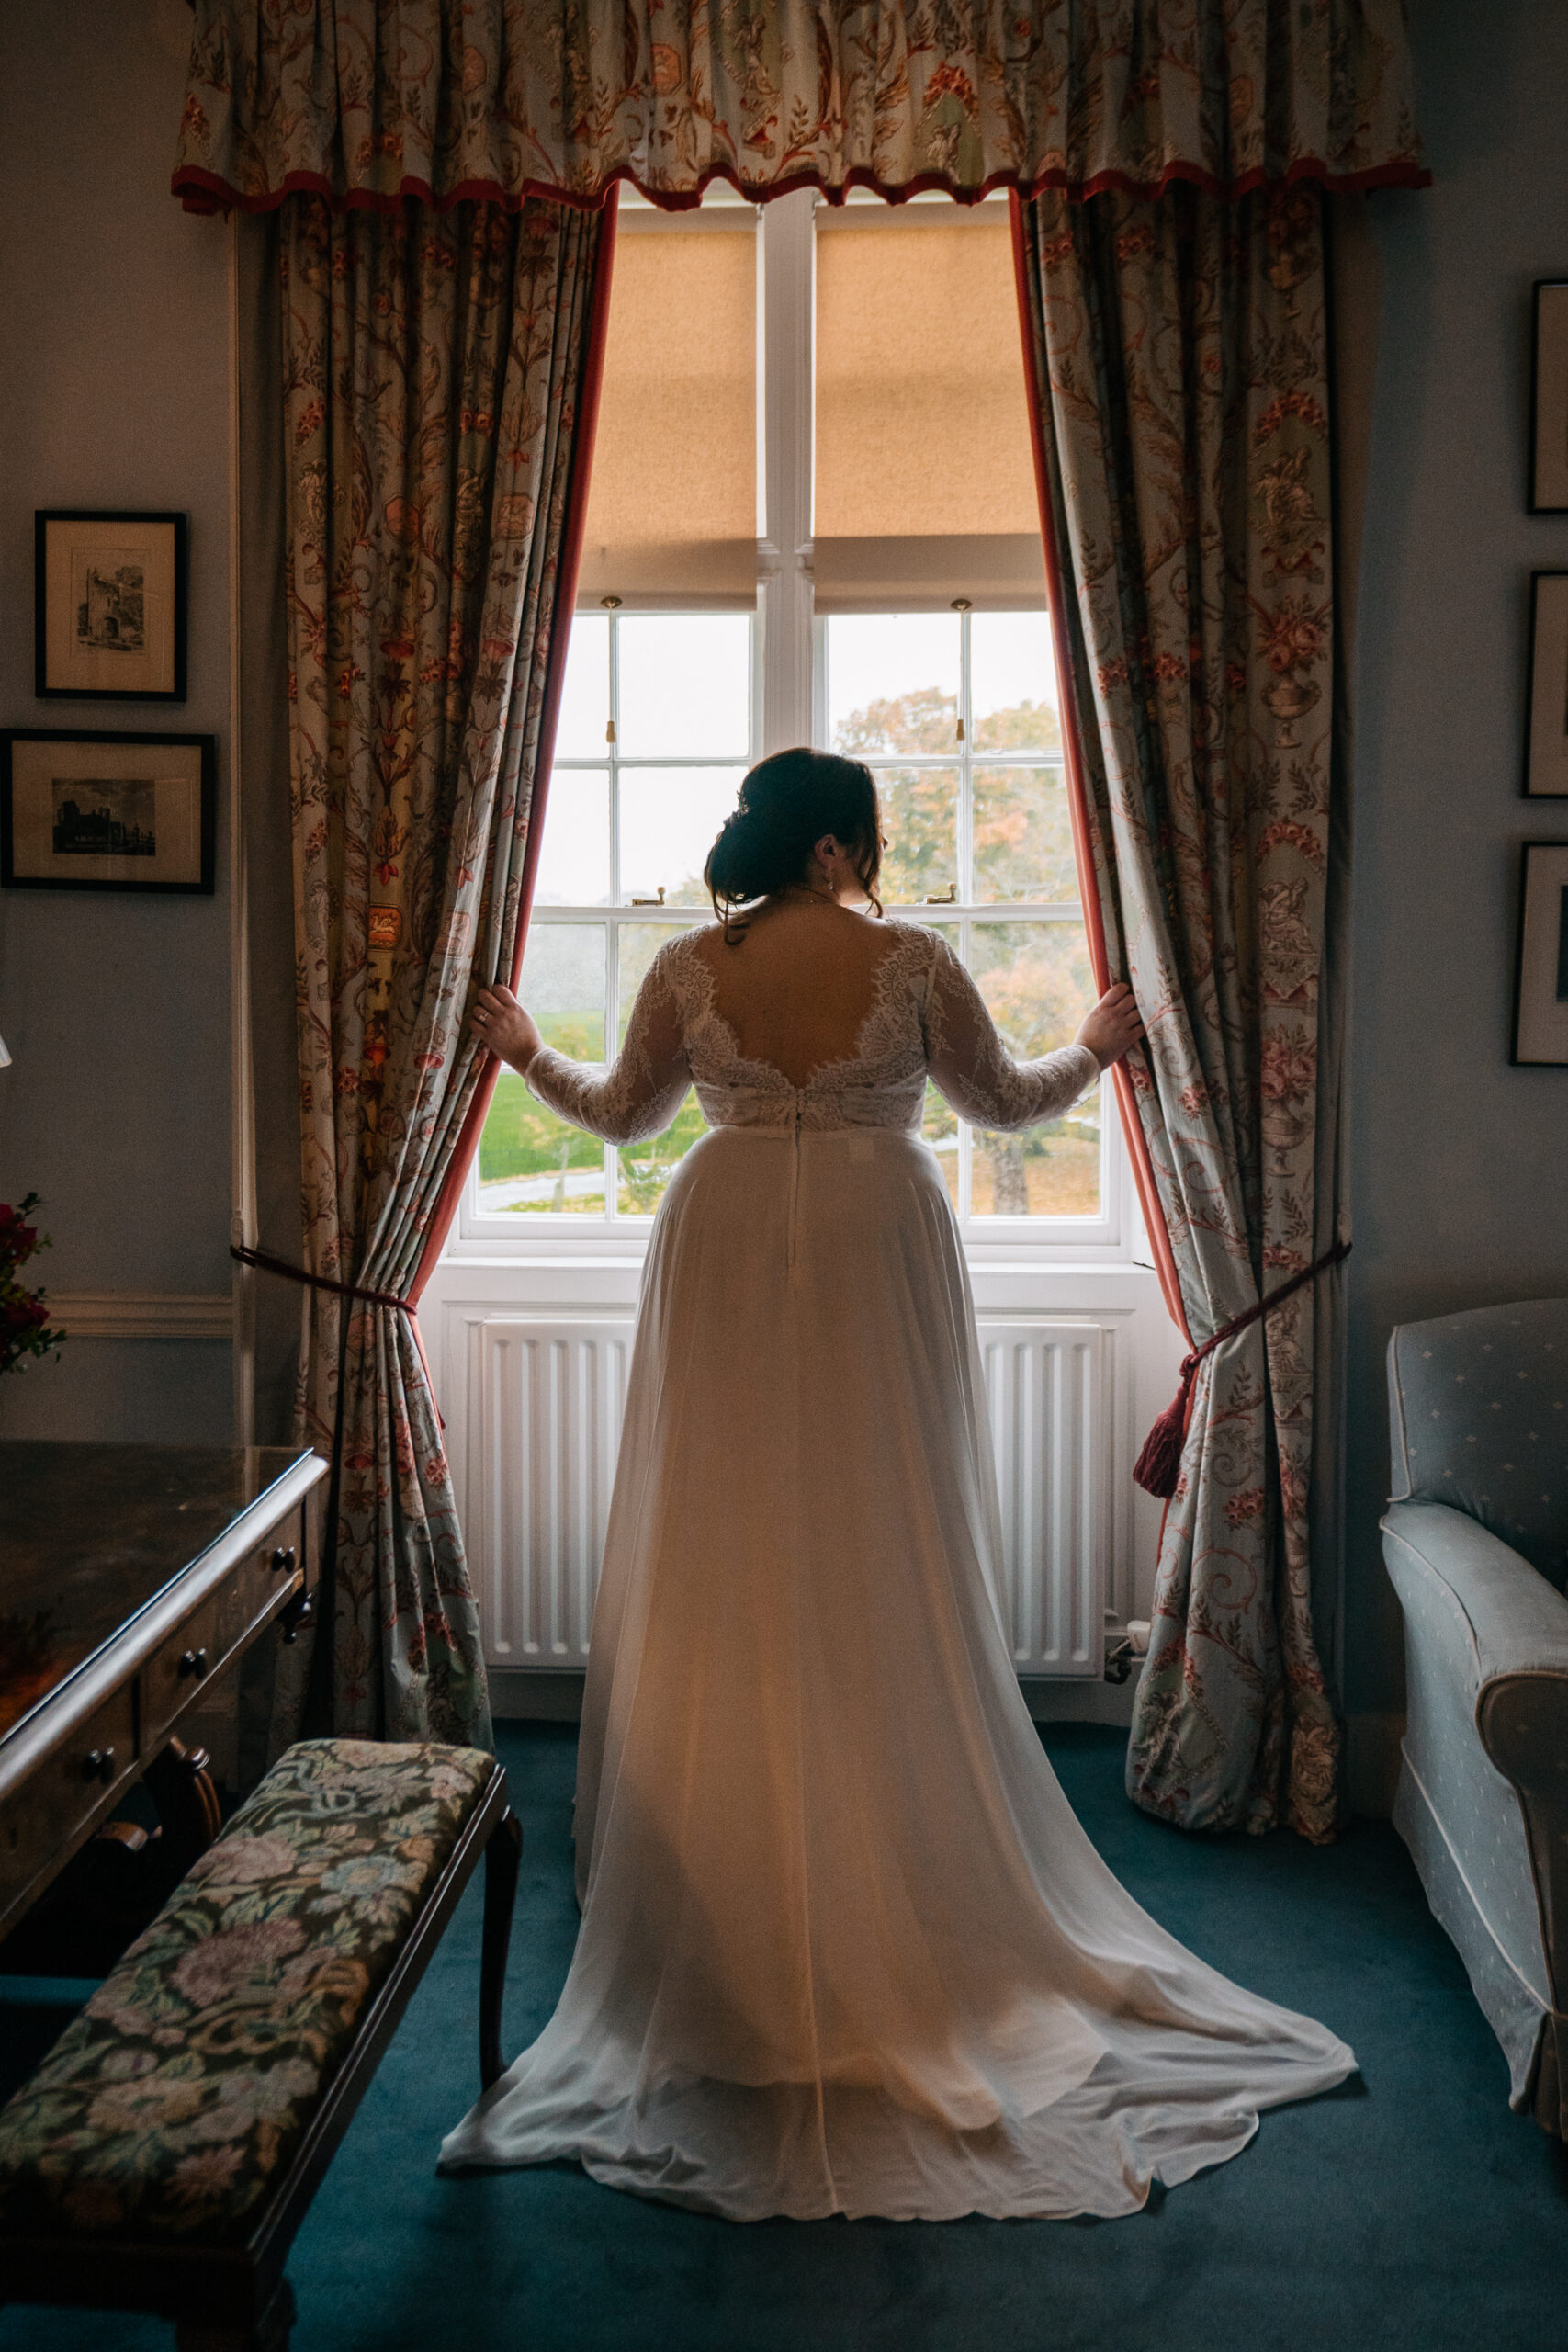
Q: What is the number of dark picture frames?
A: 5